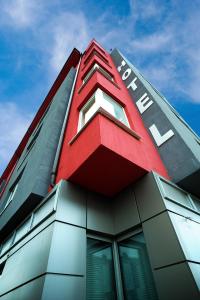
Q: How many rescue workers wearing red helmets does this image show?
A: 0